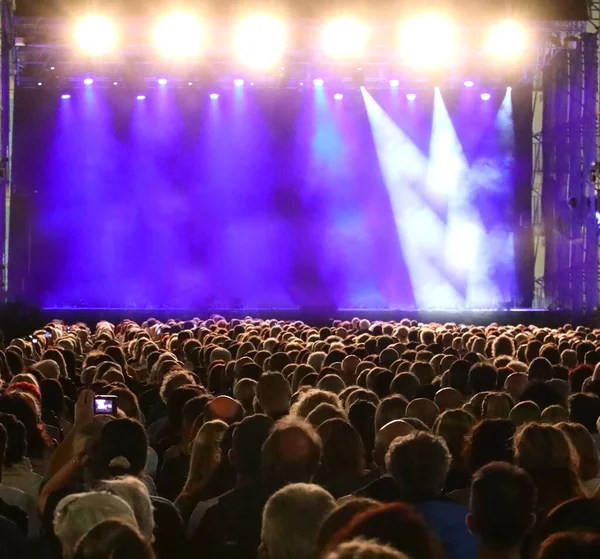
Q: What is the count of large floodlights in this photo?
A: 6